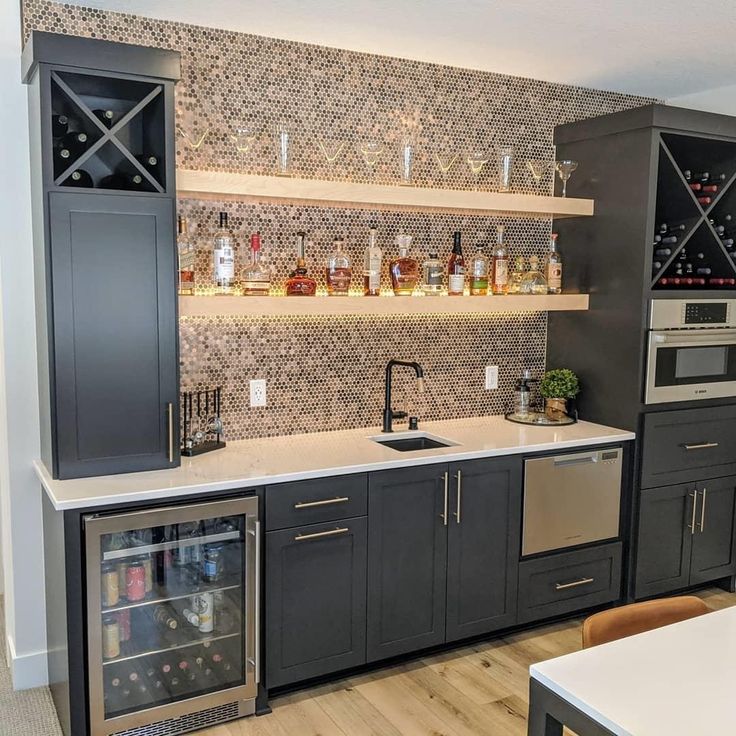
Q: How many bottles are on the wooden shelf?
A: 14